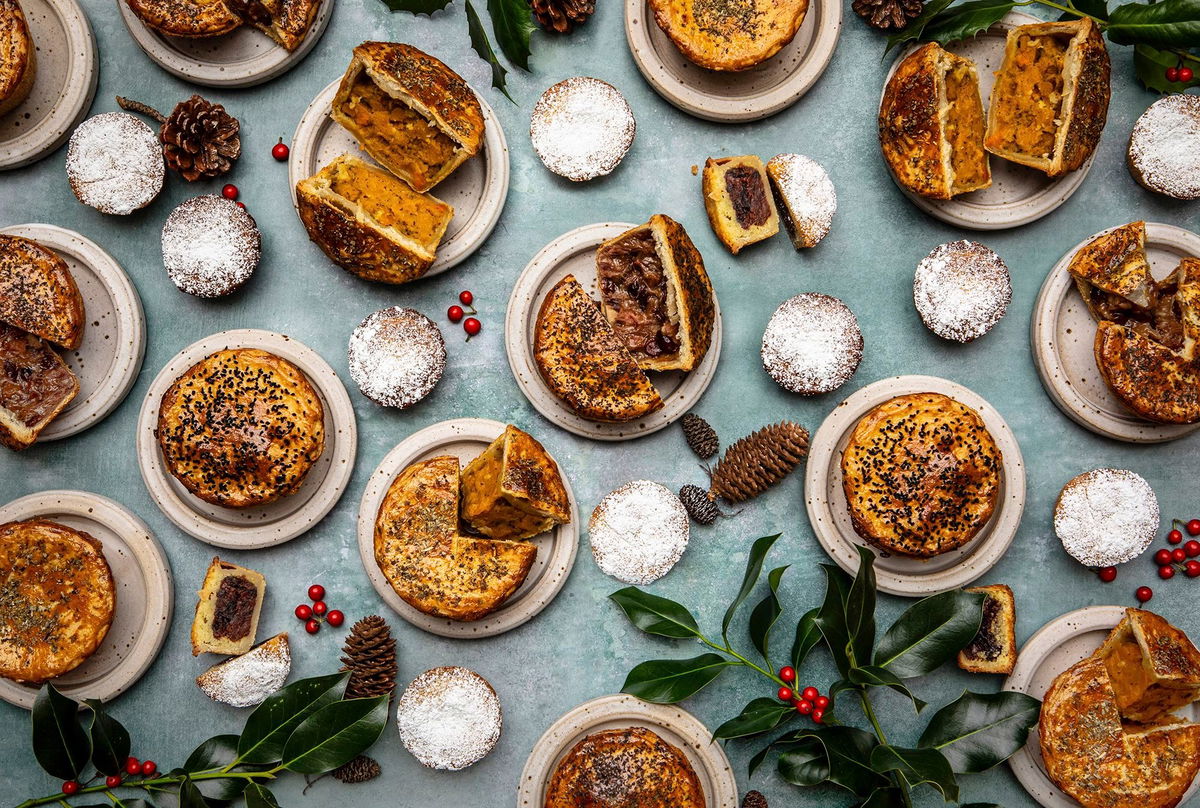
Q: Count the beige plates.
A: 14